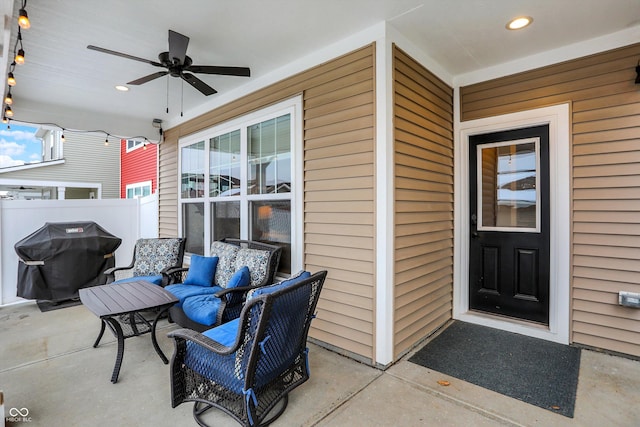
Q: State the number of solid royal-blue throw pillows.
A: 2